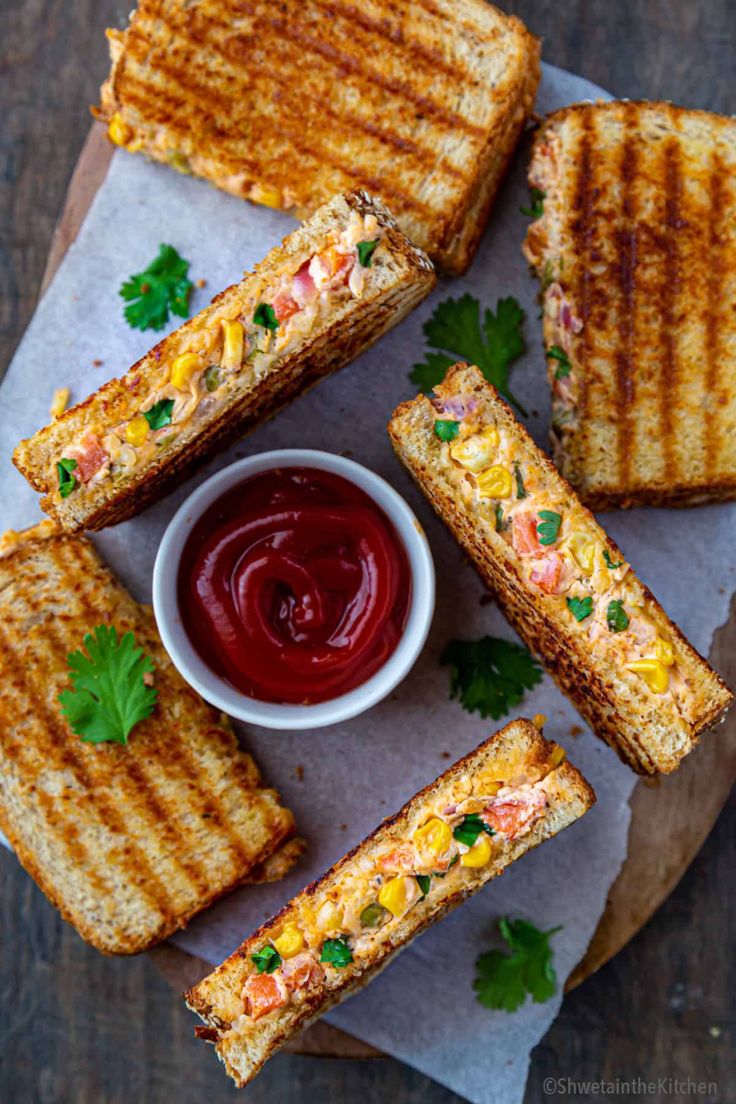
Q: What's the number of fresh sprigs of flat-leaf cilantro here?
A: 5